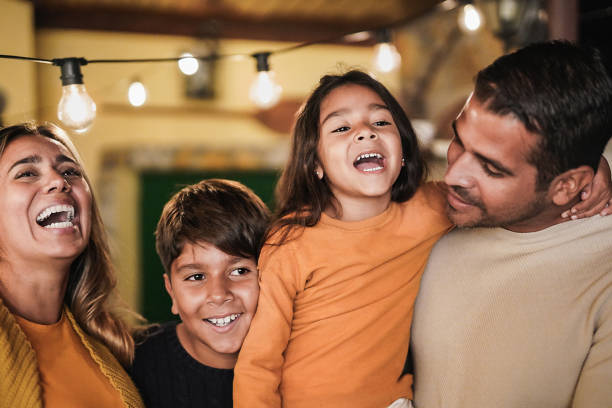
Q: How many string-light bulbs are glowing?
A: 6